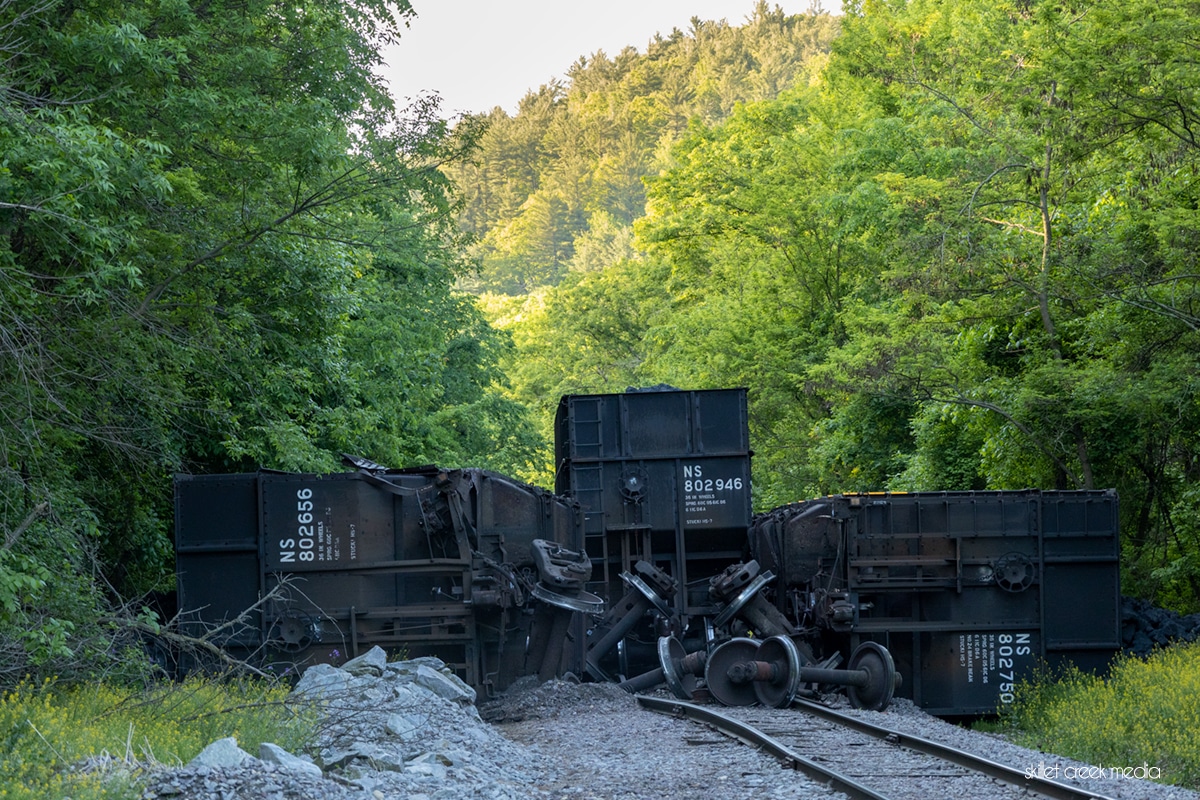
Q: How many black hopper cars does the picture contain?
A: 3